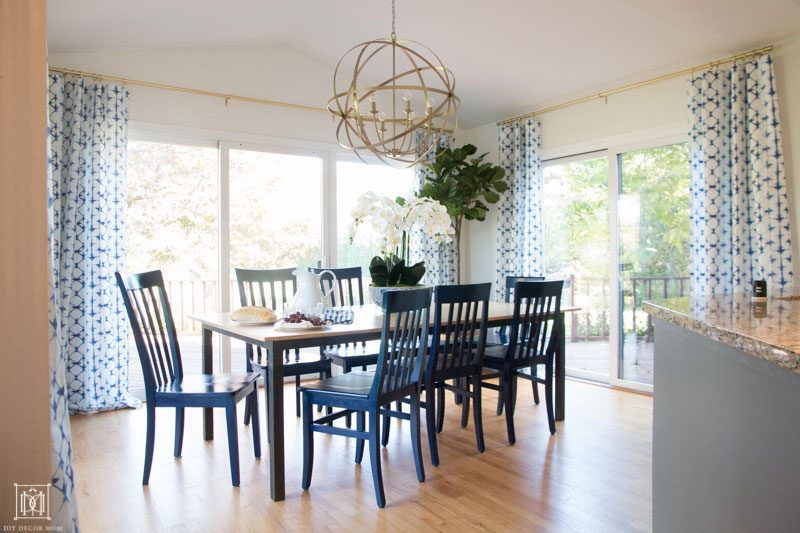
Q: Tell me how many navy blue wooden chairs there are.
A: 7